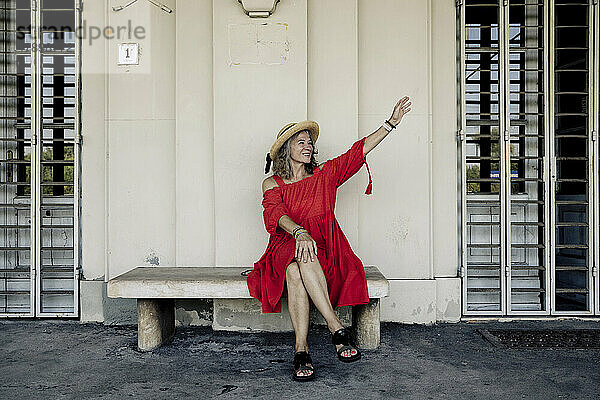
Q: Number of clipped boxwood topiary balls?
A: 0